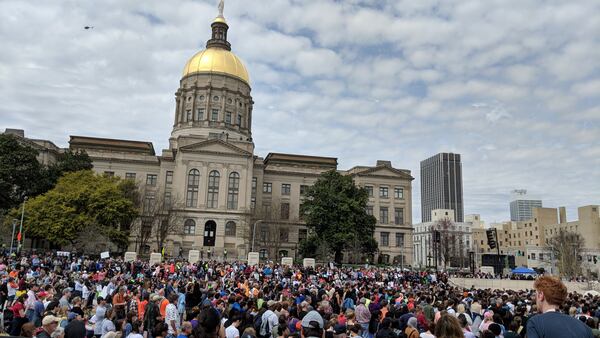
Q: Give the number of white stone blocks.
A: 6